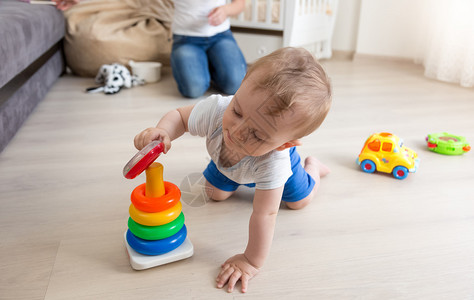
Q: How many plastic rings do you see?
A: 5